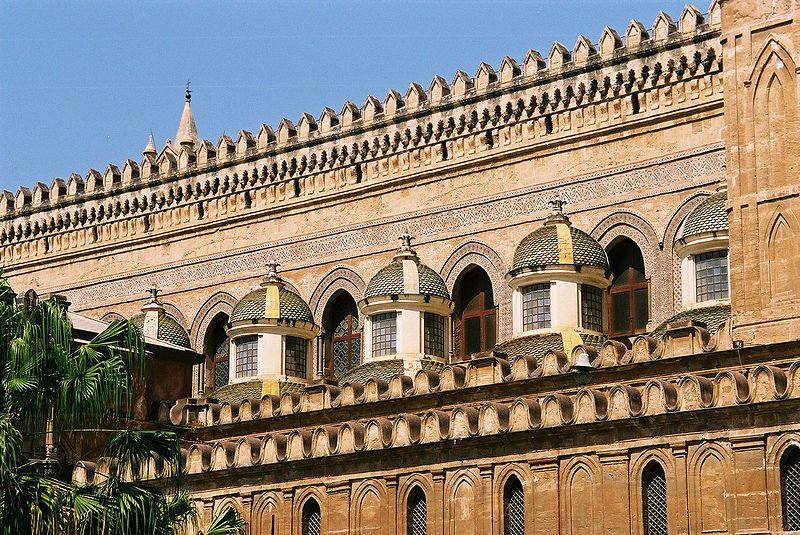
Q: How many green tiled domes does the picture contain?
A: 5